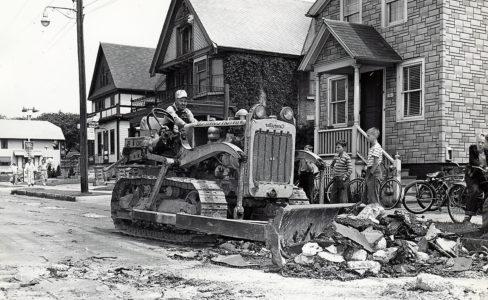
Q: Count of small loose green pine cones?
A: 0